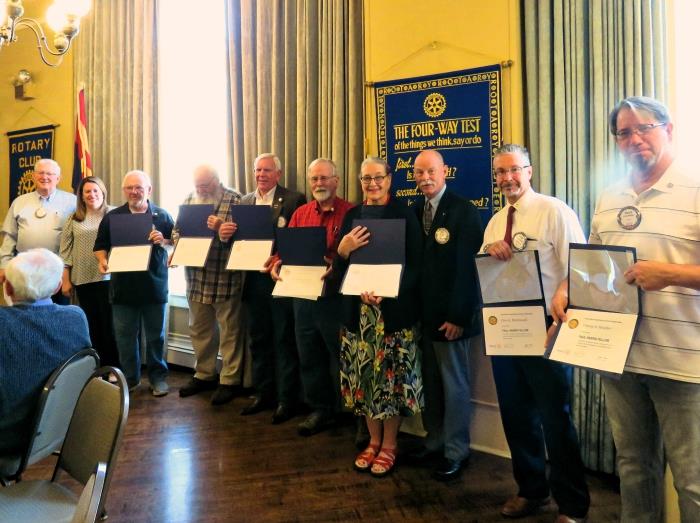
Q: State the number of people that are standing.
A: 10